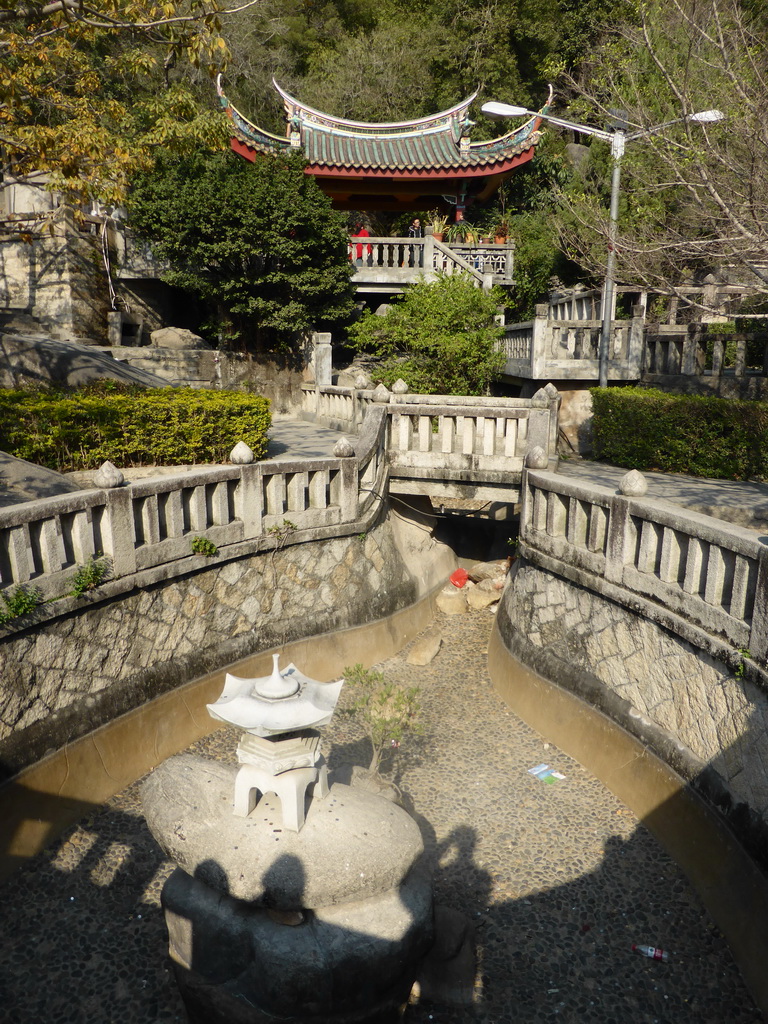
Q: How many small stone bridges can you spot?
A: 1